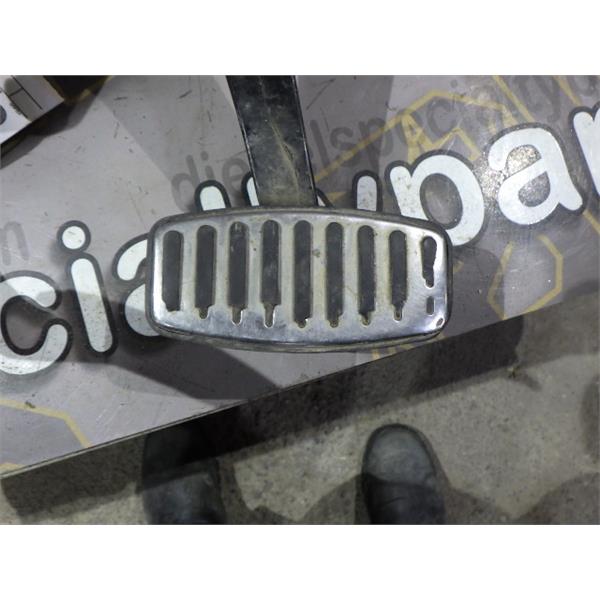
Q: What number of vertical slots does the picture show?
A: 9